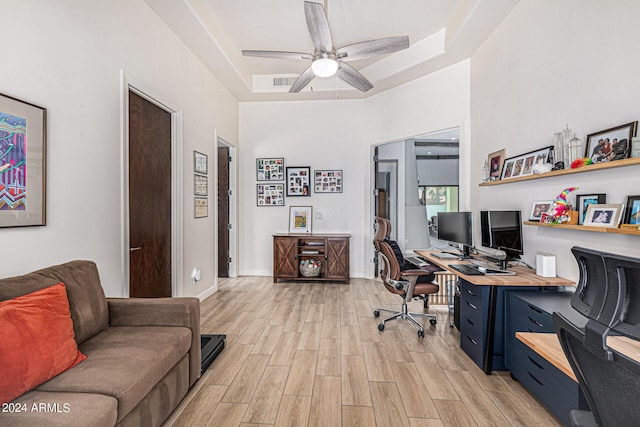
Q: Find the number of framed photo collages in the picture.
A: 4